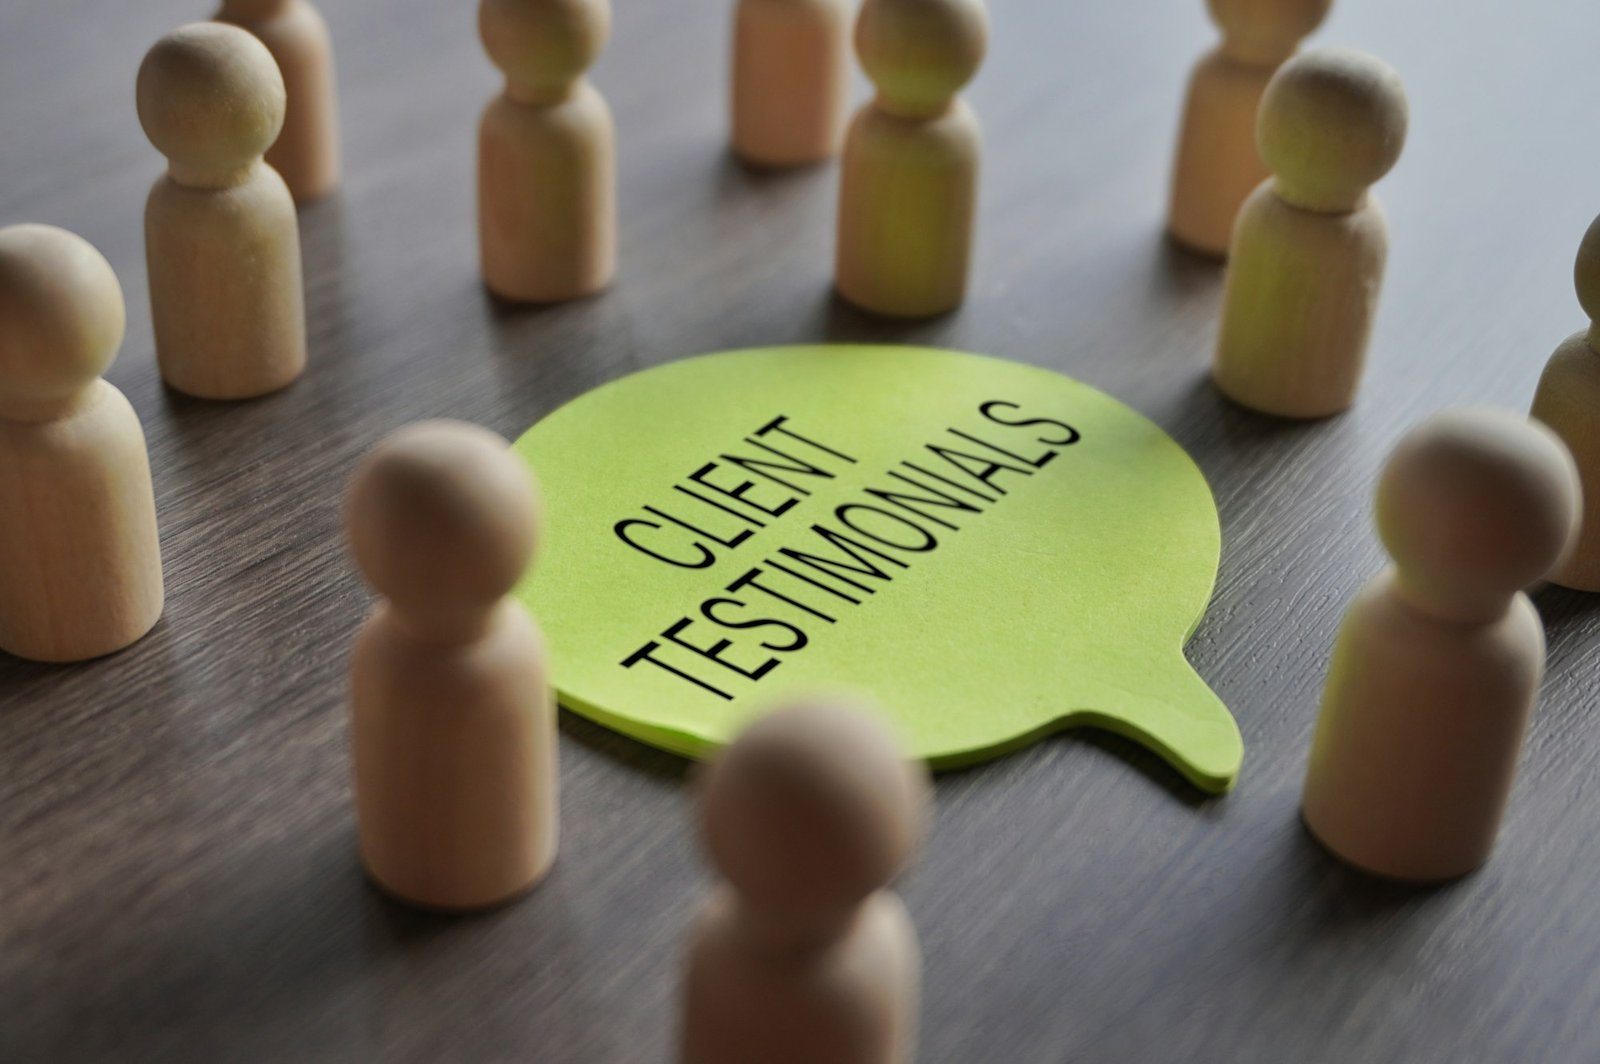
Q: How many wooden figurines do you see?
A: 12